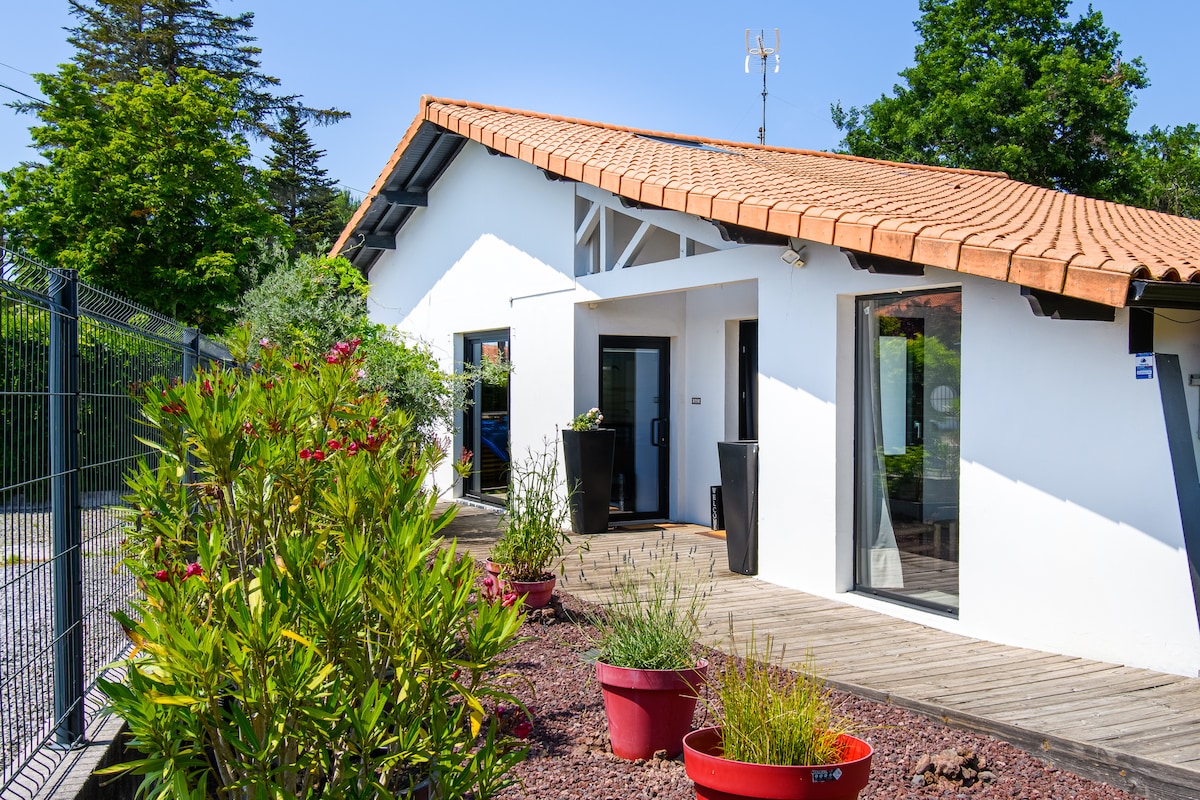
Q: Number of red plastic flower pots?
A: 4